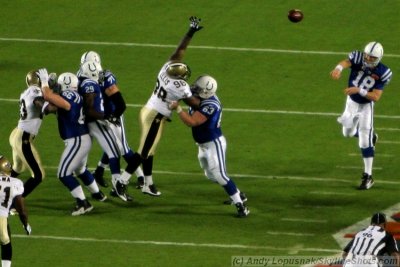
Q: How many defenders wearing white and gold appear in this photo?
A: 3